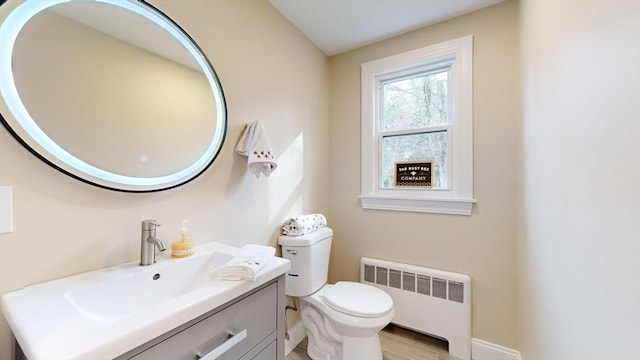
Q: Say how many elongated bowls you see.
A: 1